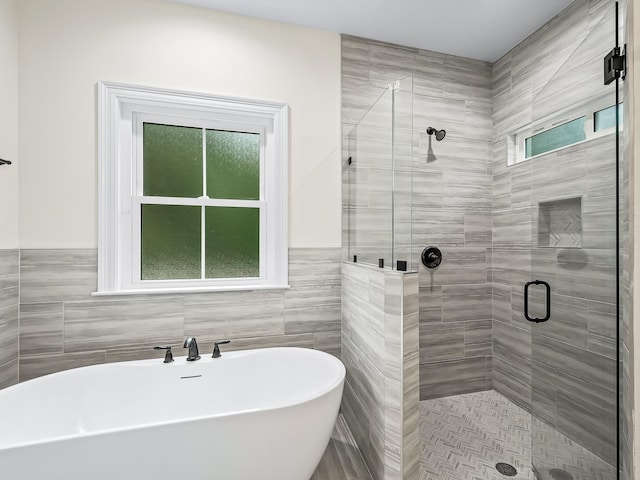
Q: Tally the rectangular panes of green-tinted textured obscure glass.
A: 4